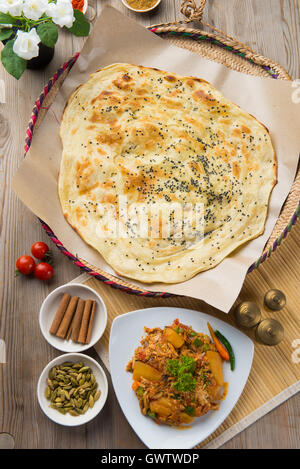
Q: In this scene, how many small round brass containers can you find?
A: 3